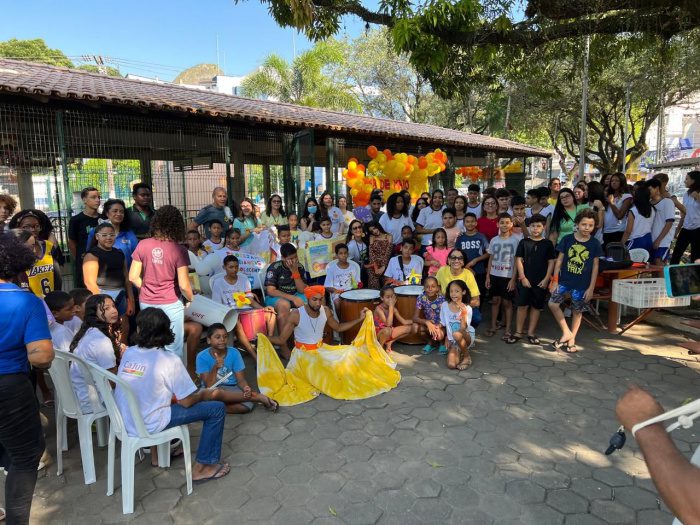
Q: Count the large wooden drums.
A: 2